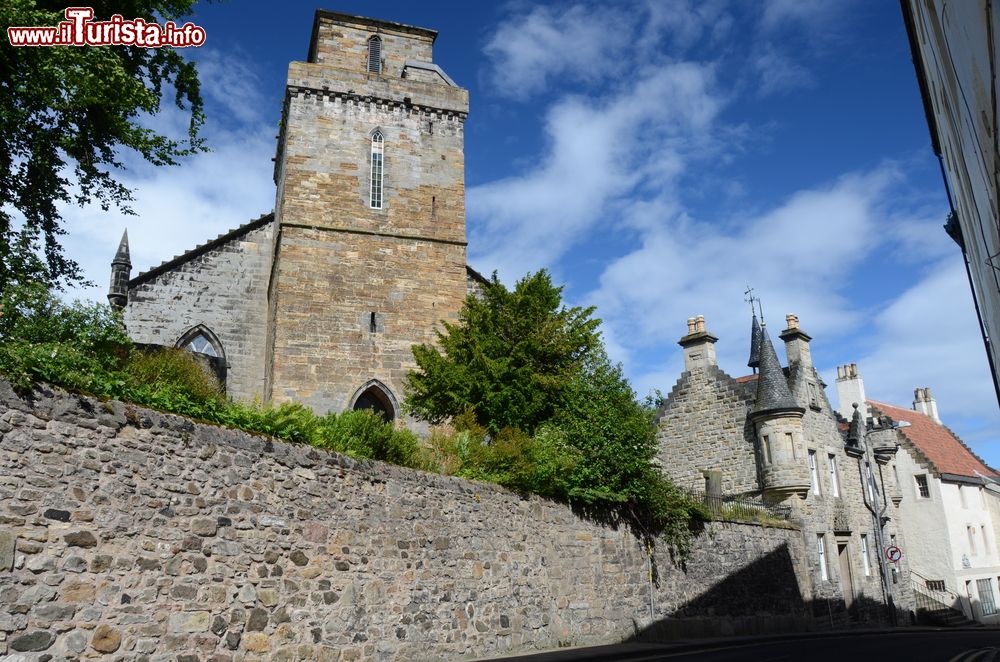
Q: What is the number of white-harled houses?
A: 1